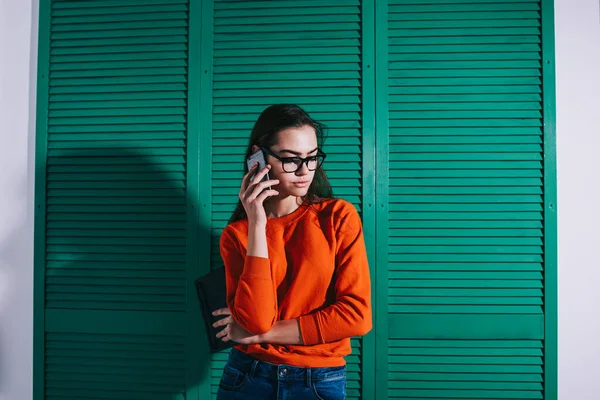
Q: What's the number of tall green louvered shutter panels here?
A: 3